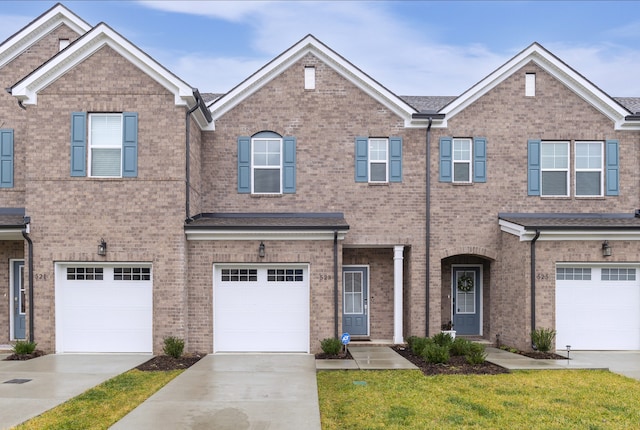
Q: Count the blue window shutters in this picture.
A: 11